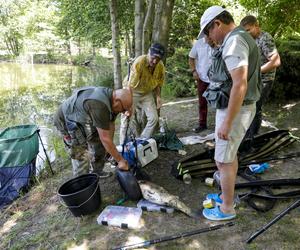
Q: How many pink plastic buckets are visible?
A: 0